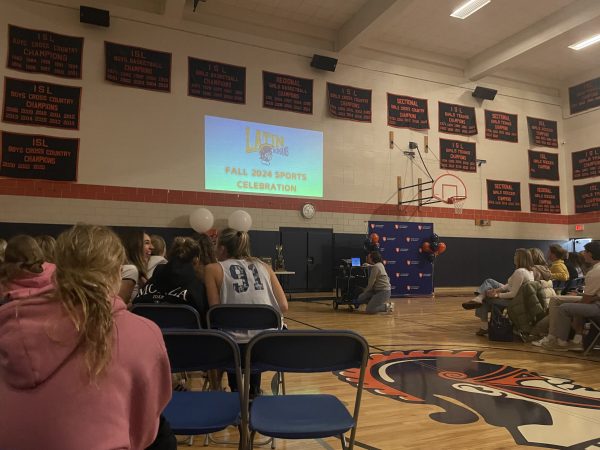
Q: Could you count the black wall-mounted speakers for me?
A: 3